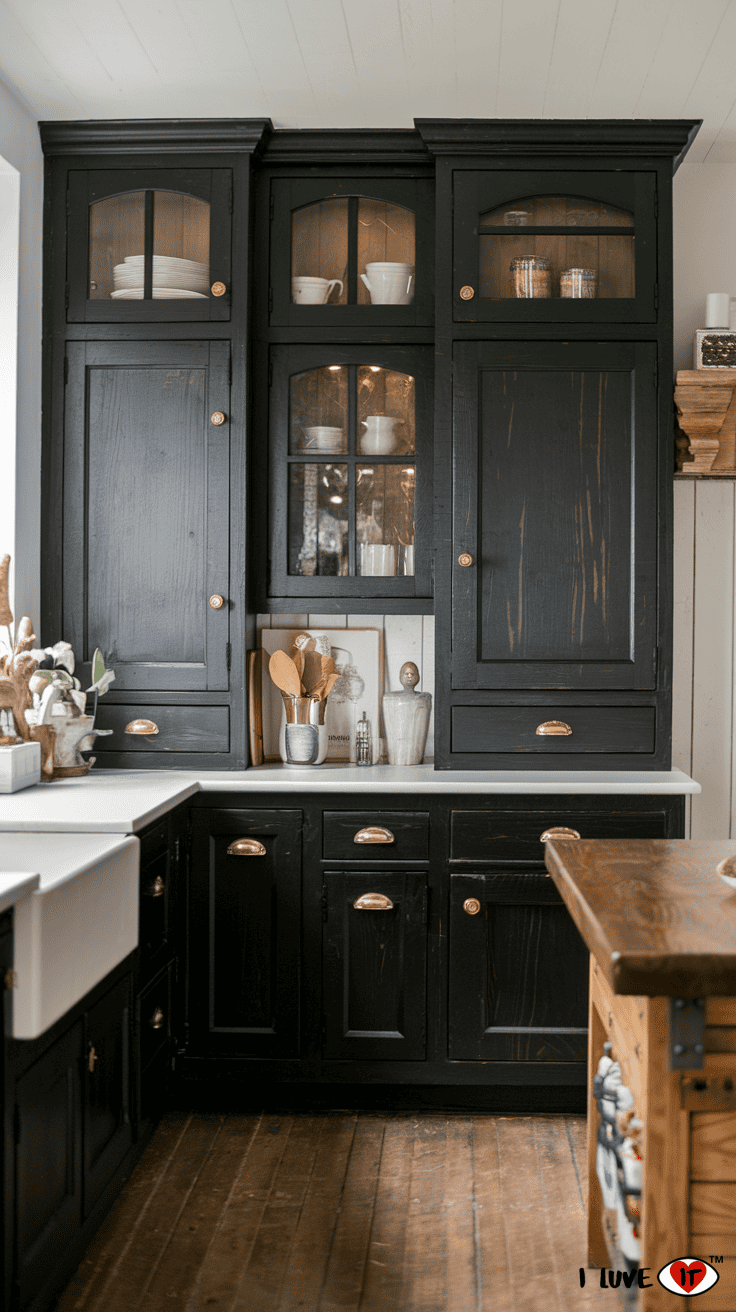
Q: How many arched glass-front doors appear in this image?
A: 4